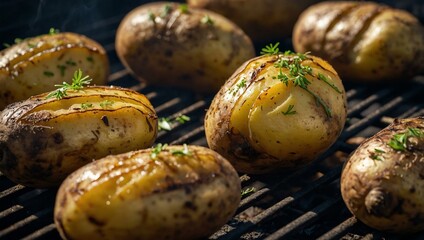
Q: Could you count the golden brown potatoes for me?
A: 8